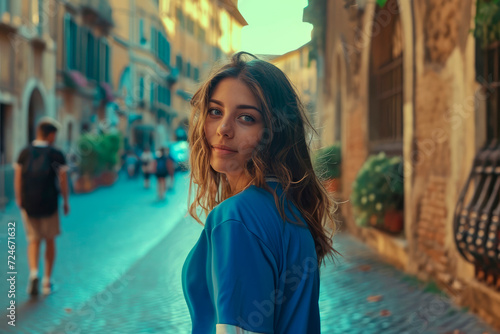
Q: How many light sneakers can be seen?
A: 2